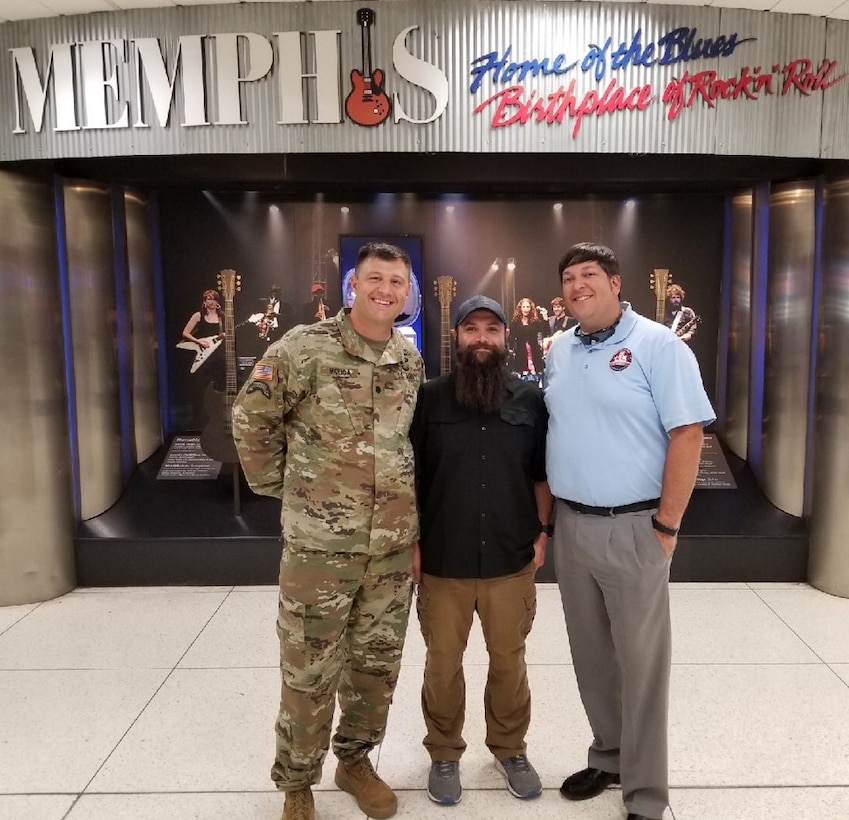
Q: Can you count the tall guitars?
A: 3